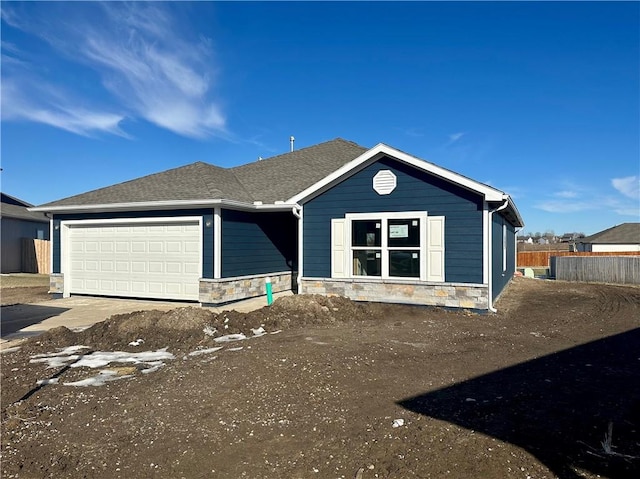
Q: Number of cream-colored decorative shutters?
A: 2